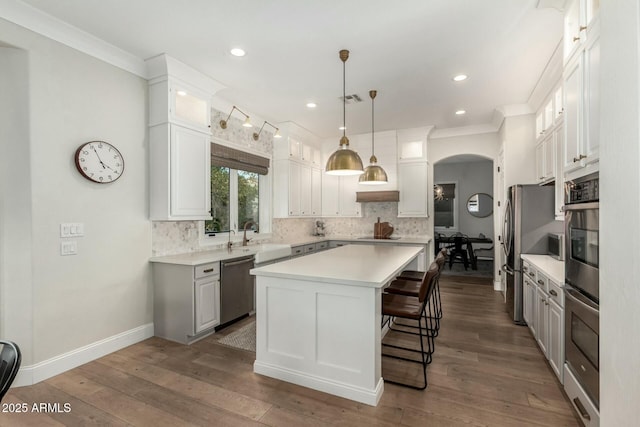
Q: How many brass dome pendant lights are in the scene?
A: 2